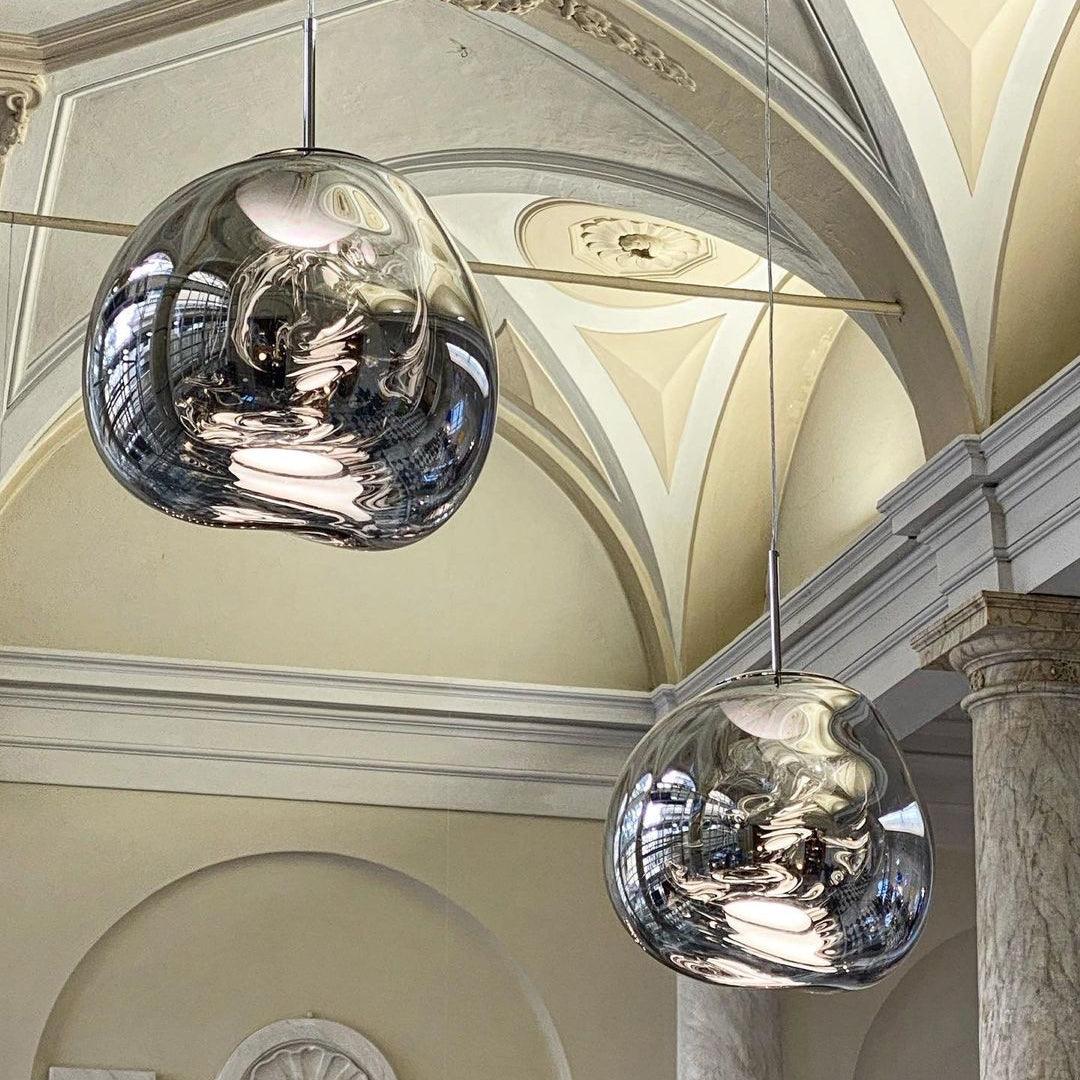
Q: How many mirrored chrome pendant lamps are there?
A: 2